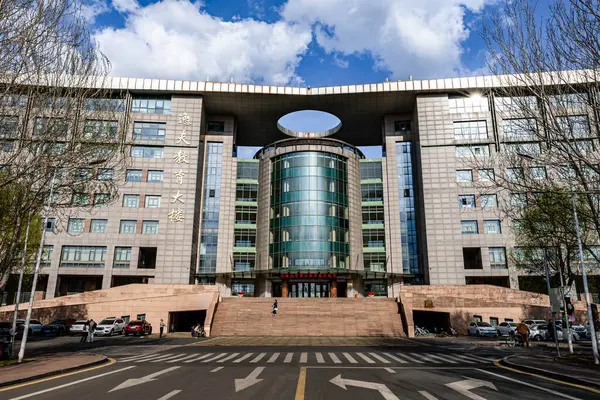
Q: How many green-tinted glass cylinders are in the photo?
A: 1